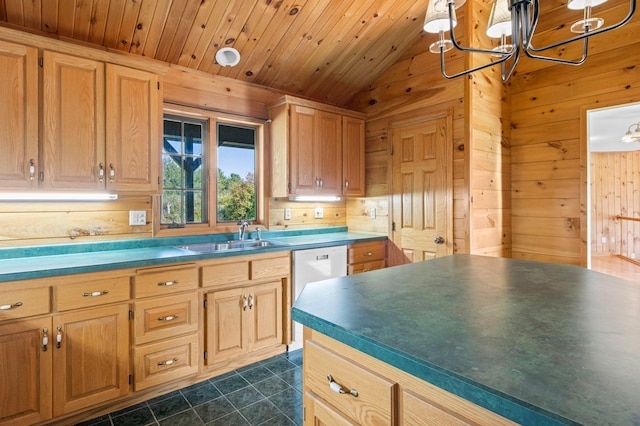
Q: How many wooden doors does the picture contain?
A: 1